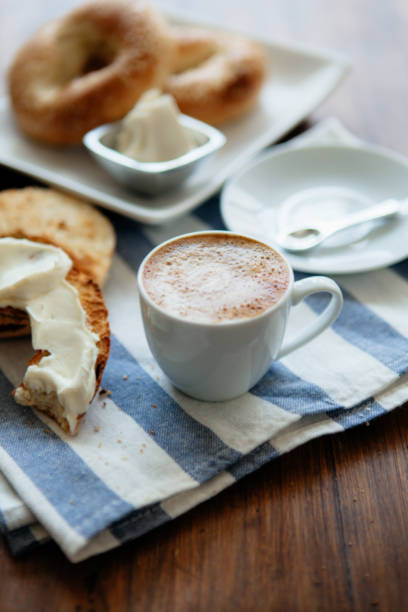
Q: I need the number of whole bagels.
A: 2